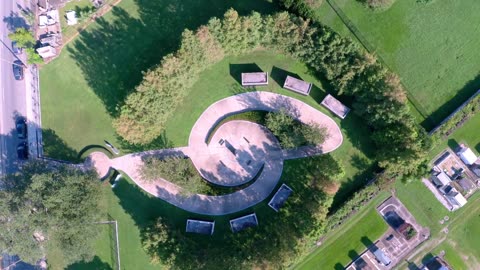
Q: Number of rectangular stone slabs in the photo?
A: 6